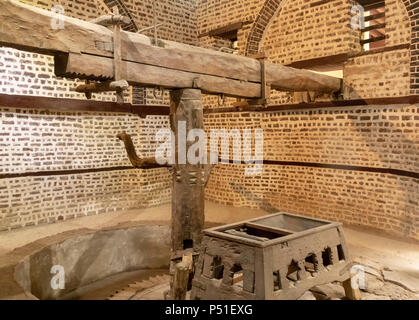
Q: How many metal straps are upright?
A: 2